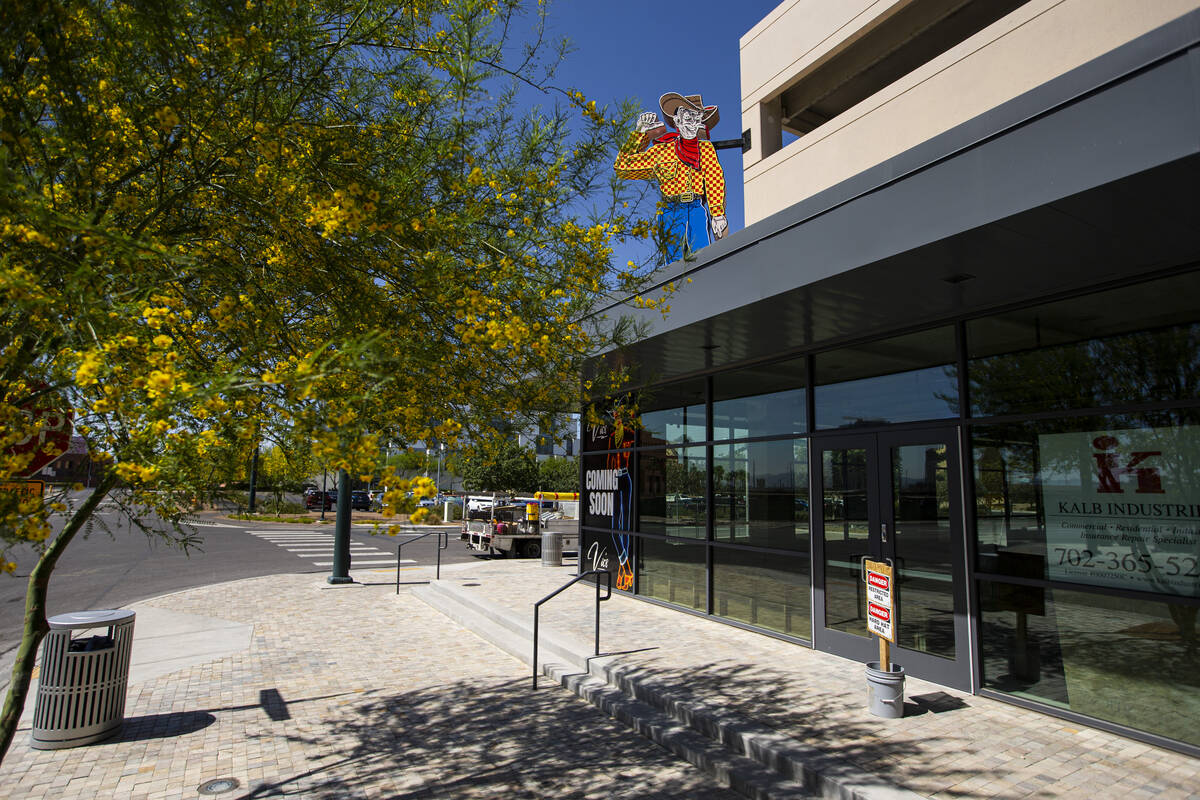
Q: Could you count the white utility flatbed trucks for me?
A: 1